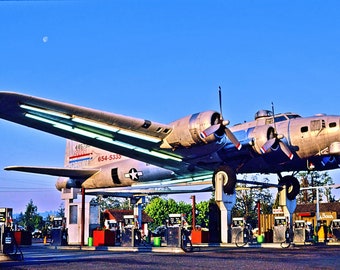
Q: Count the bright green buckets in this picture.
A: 3